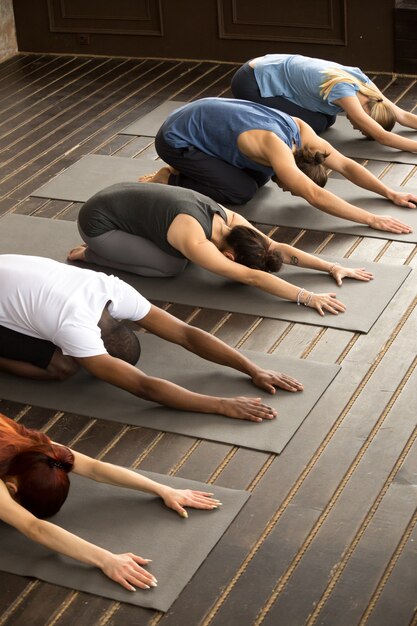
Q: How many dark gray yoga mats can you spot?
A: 5